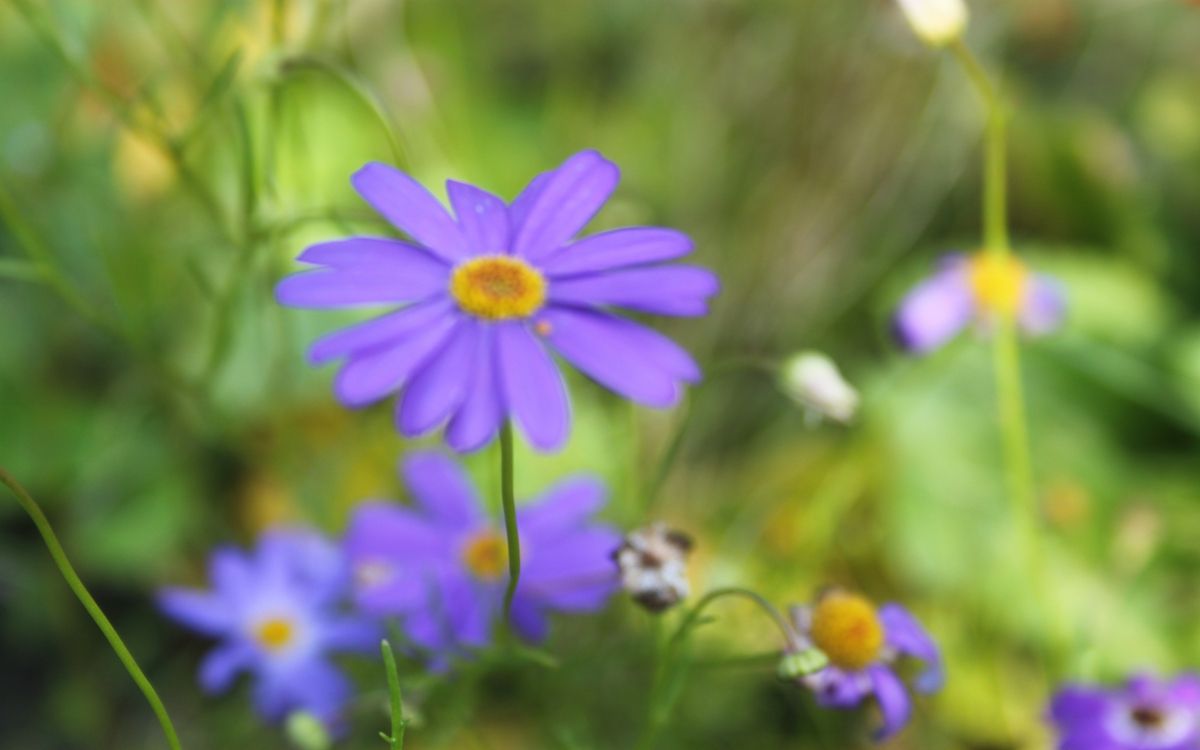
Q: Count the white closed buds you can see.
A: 2